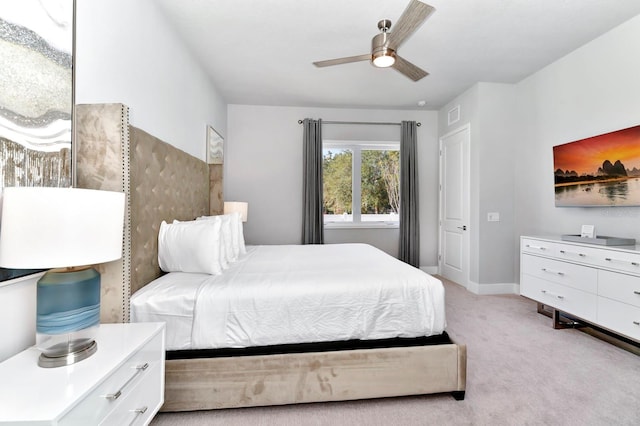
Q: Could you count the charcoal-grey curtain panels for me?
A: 2